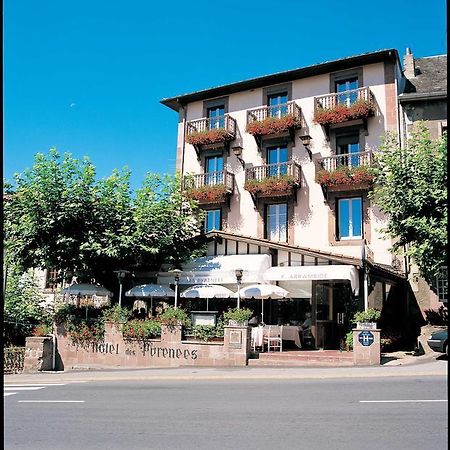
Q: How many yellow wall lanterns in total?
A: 2